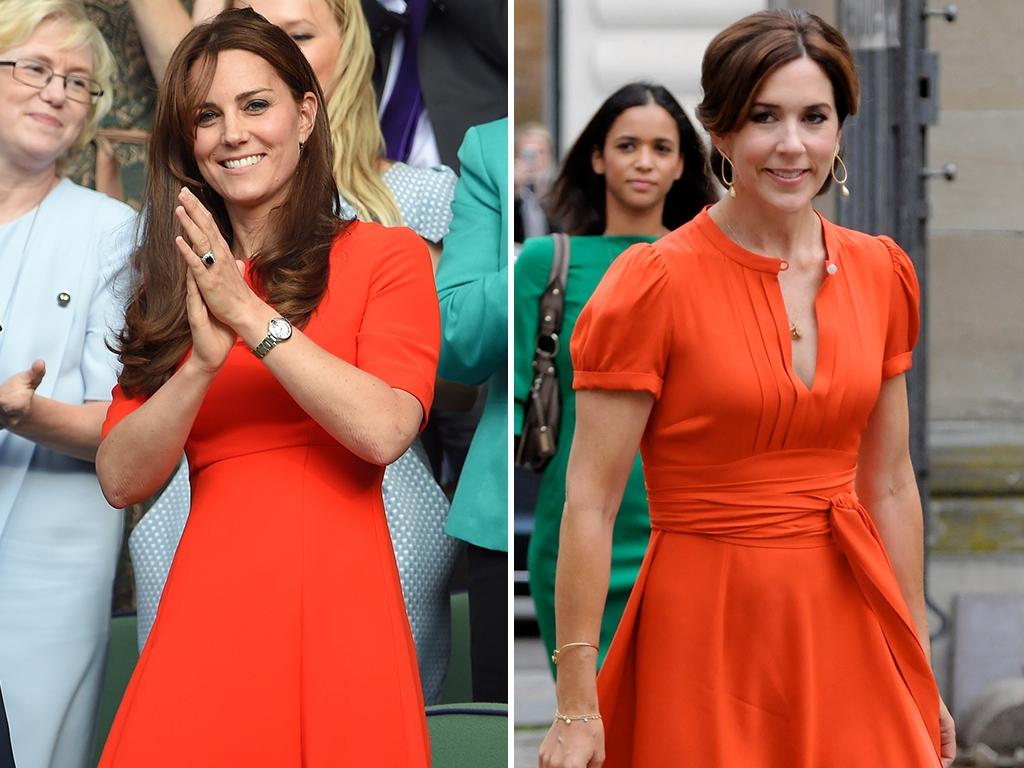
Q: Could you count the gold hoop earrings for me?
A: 2